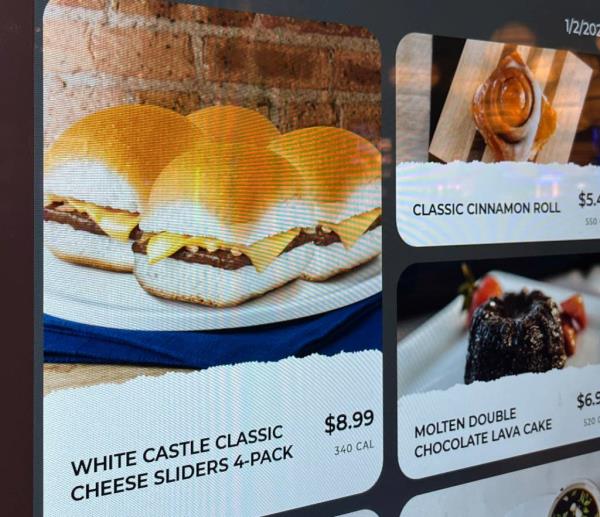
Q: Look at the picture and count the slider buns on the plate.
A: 4